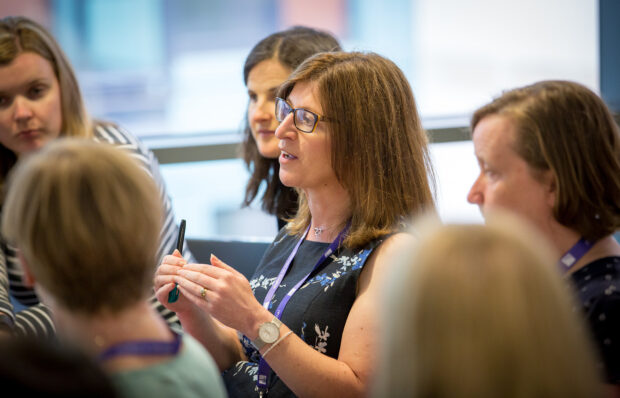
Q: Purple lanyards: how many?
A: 3